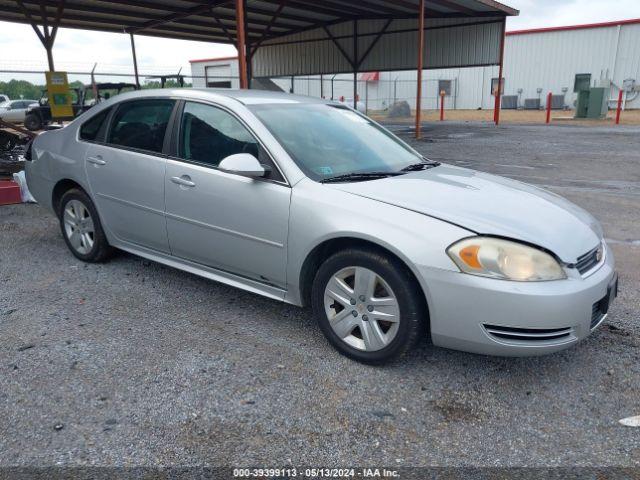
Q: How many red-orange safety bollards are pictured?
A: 4